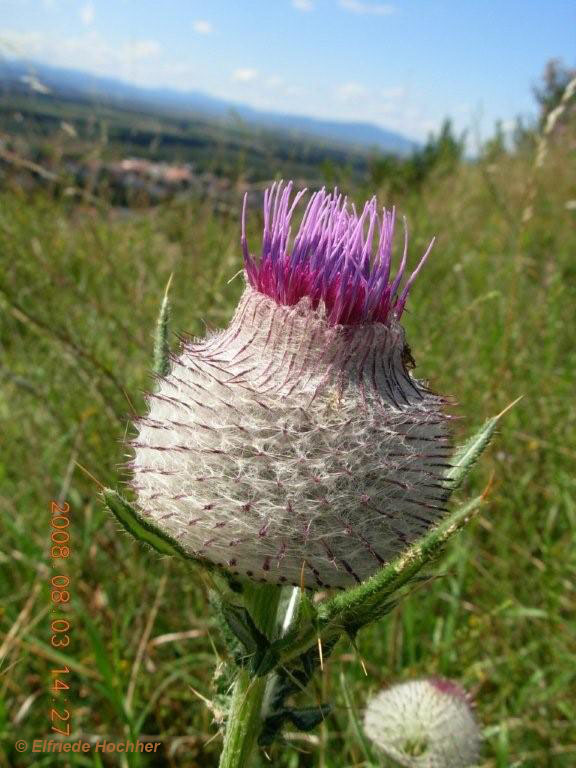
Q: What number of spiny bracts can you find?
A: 4